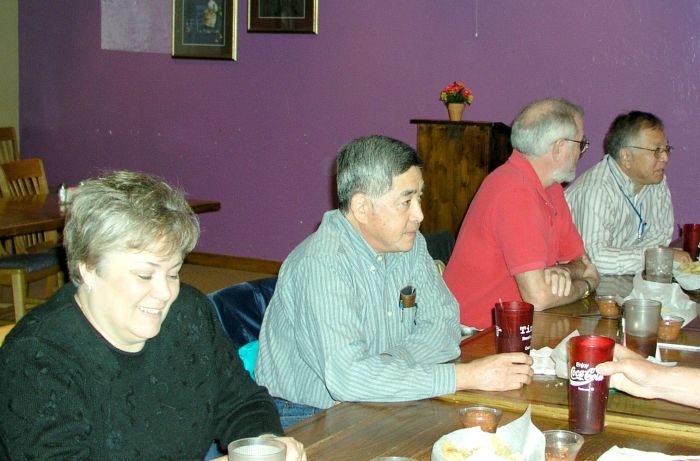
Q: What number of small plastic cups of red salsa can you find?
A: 4